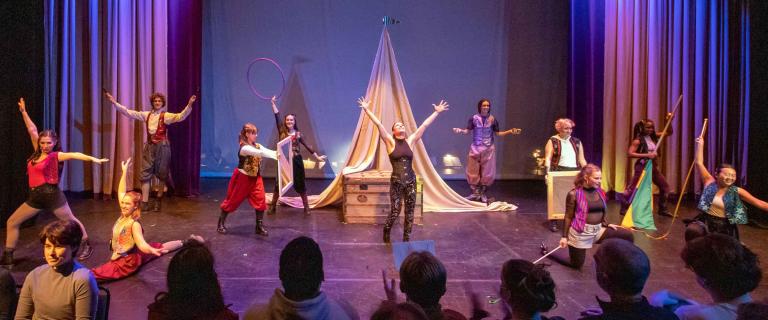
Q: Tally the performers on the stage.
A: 11